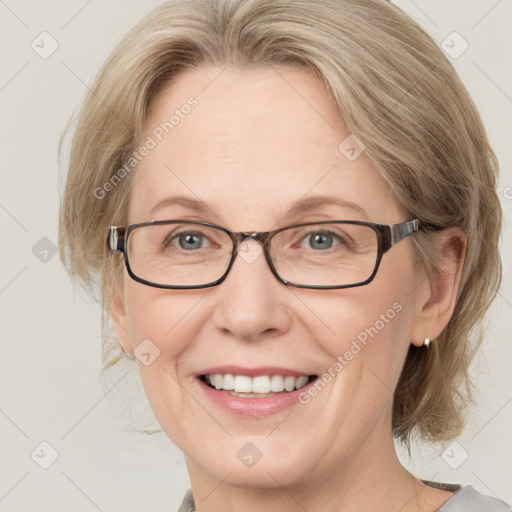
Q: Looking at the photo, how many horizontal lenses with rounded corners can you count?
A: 2